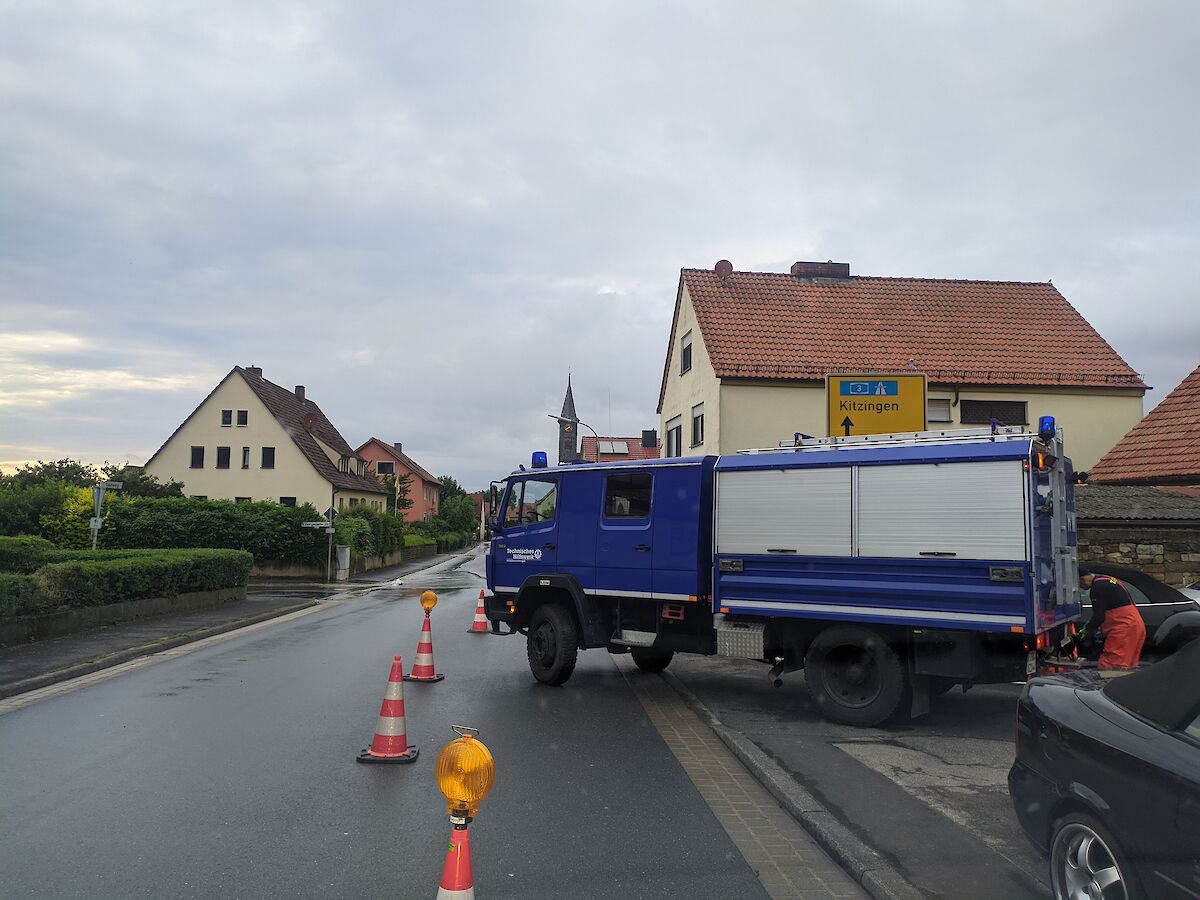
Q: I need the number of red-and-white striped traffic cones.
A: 4